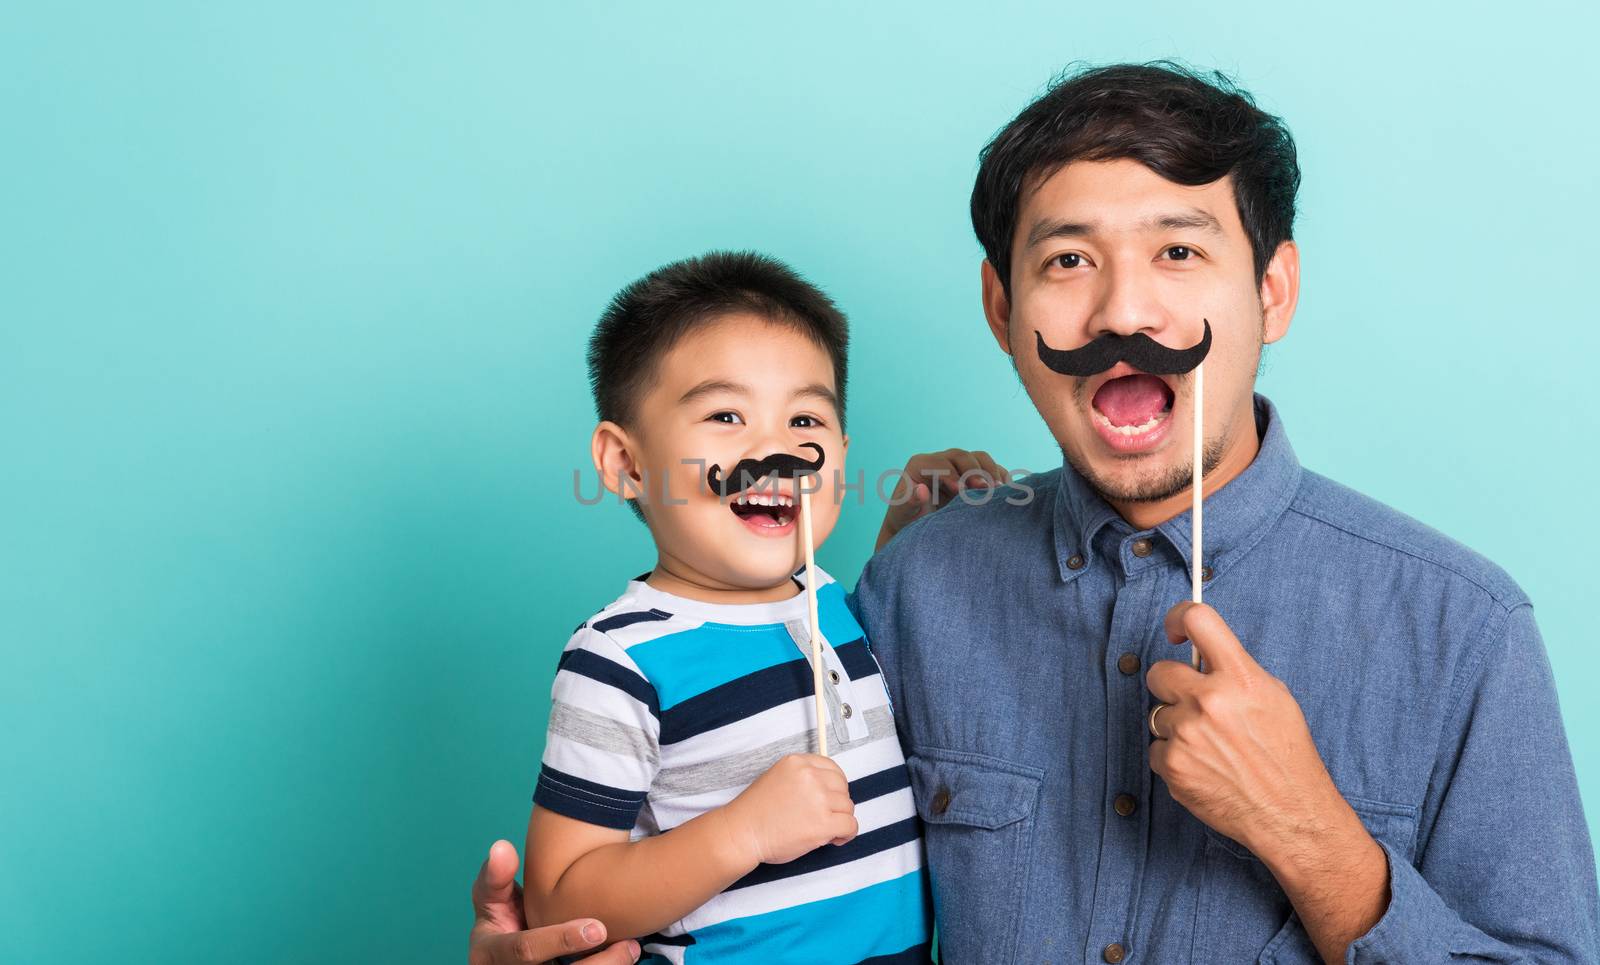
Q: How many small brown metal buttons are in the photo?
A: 7